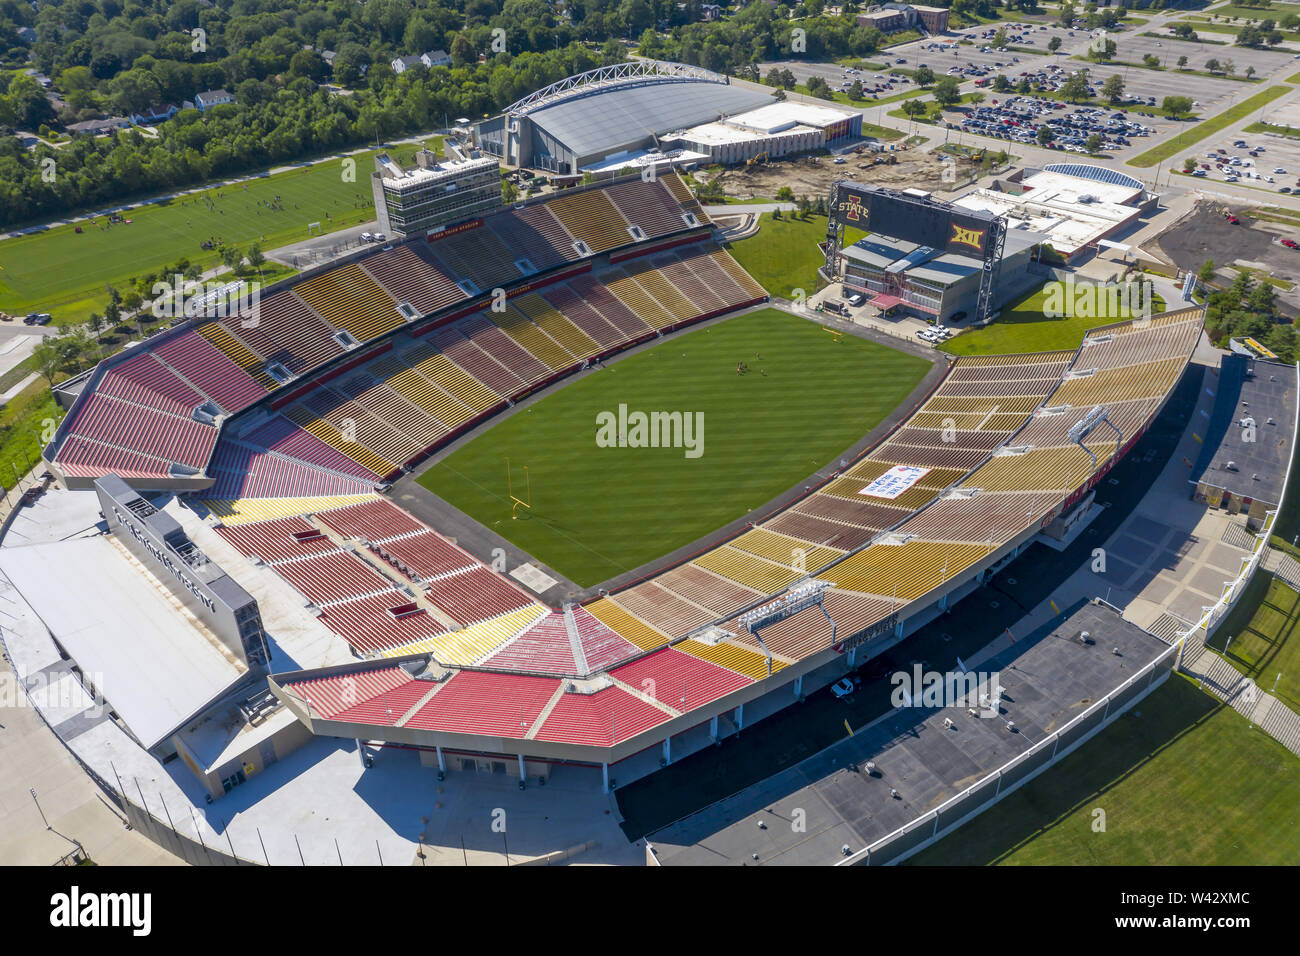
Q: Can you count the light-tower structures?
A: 5